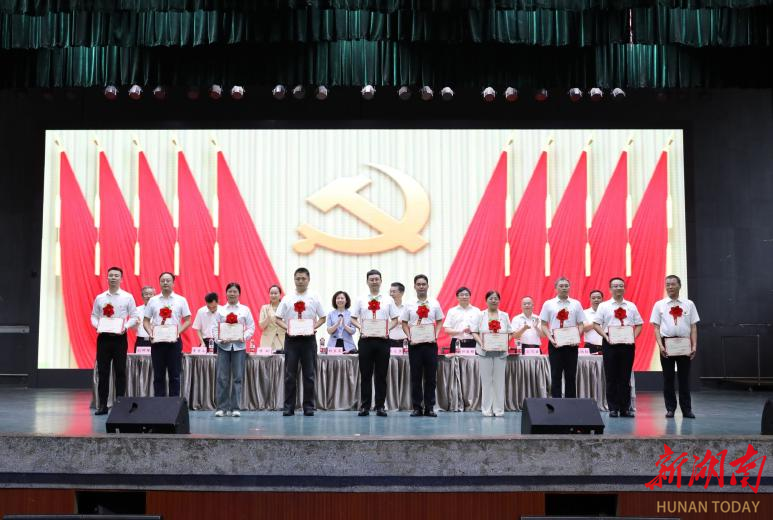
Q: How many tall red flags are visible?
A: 10